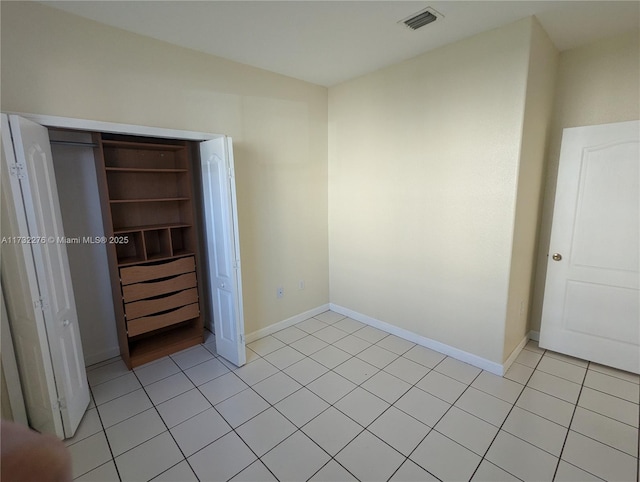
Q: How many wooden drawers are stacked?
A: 4